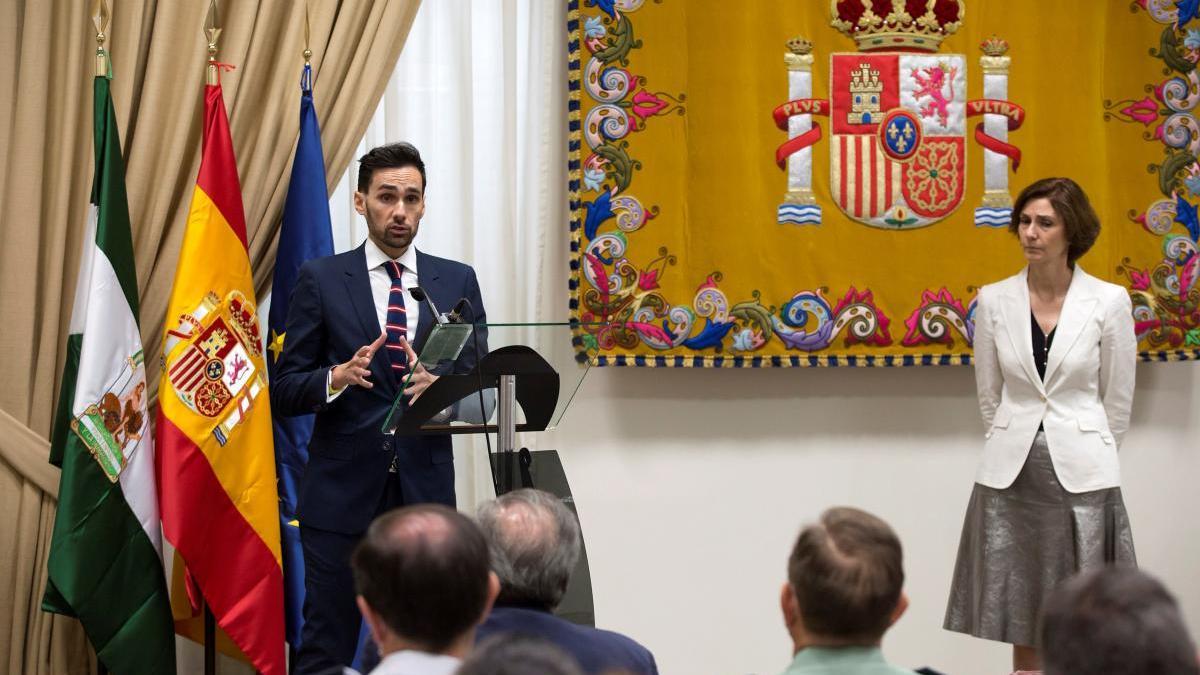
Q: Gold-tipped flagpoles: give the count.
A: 3